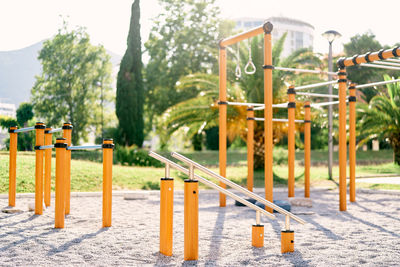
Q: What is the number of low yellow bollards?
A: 2